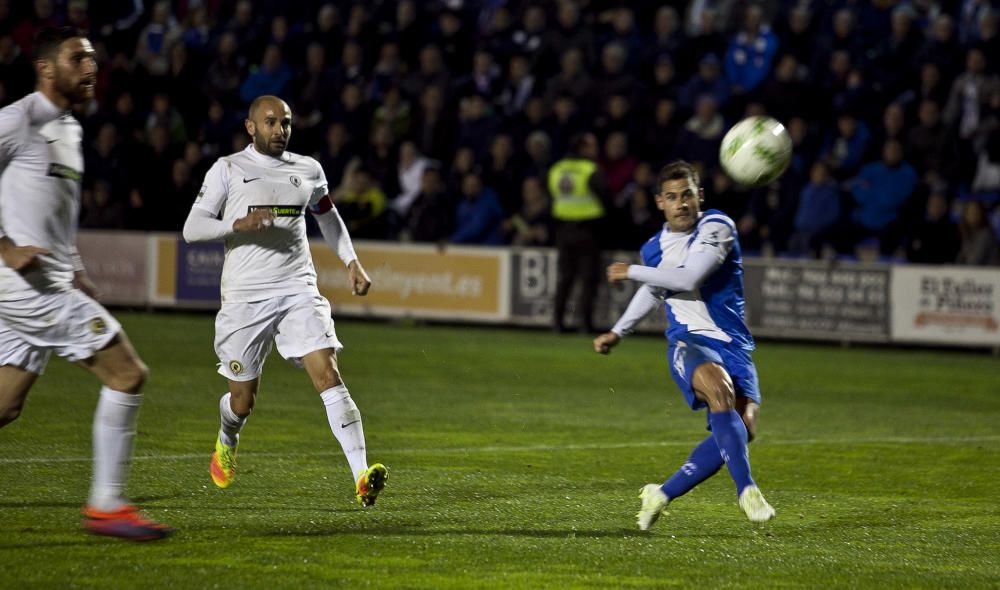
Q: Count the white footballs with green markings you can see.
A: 1